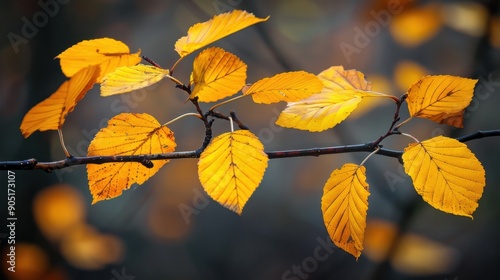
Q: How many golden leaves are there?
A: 12